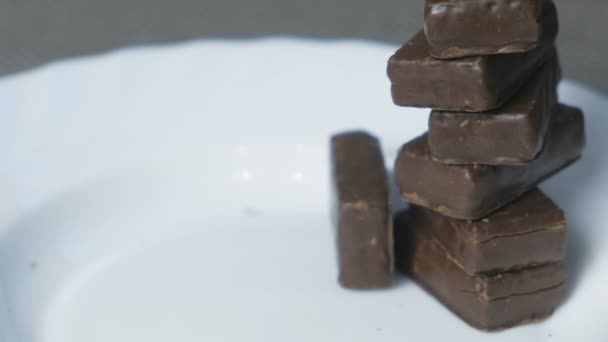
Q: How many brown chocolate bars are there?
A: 7